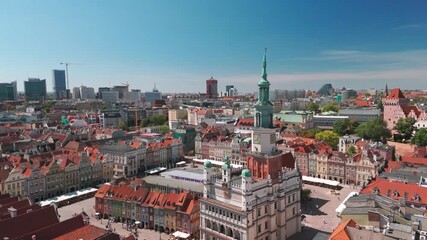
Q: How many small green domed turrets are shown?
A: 3